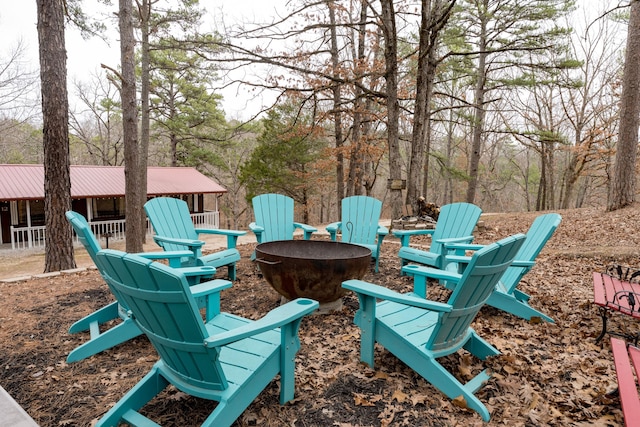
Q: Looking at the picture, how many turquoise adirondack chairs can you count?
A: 8